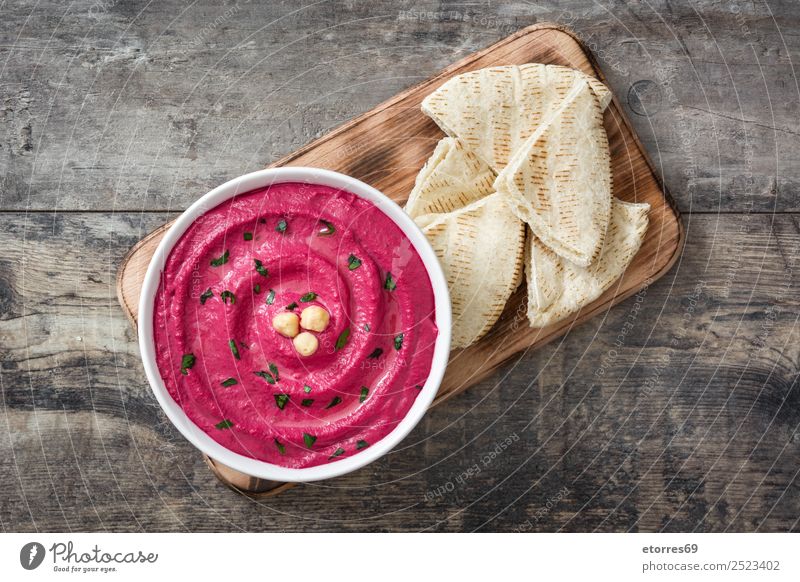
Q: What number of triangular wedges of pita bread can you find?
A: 5